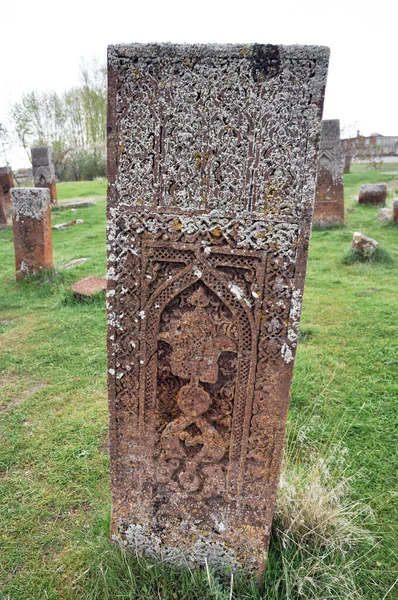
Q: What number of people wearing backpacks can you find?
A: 0